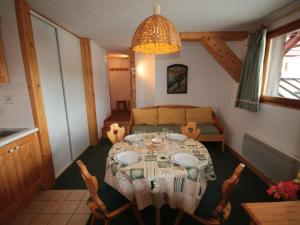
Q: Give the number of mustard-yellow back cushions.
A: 3